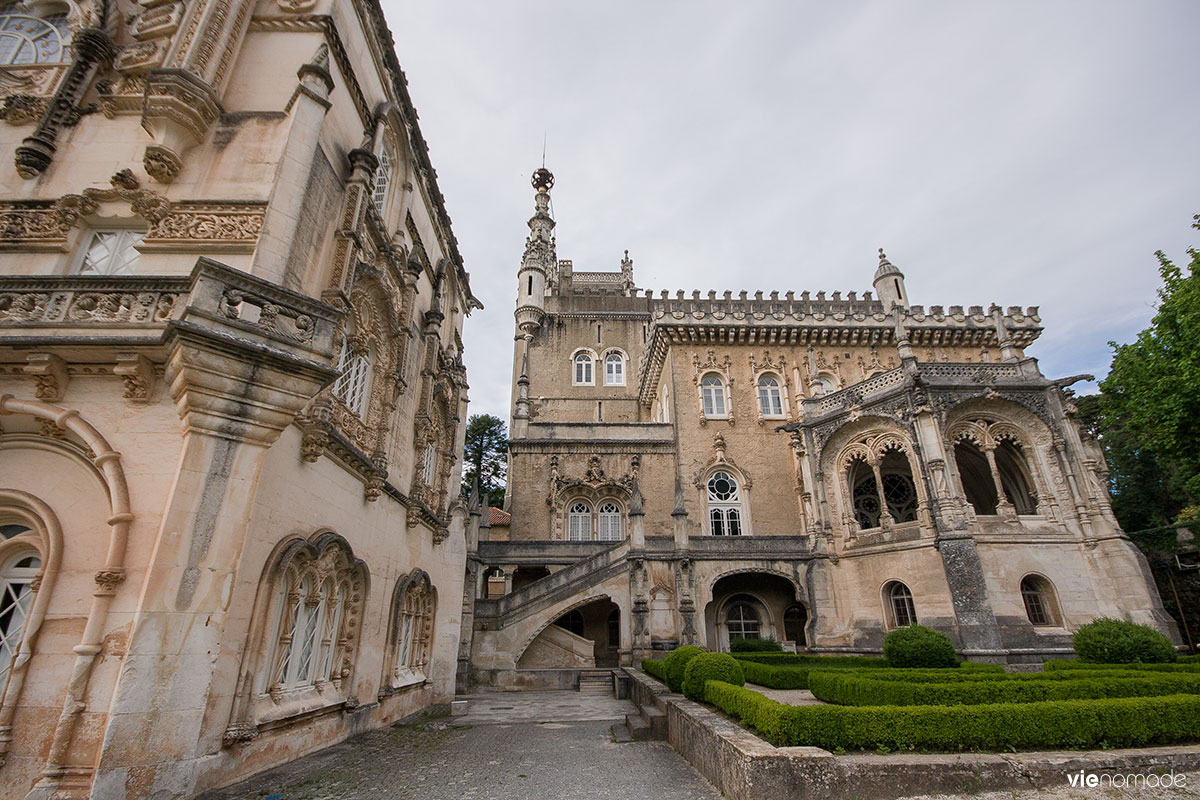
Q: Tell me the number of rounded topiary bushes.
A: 4